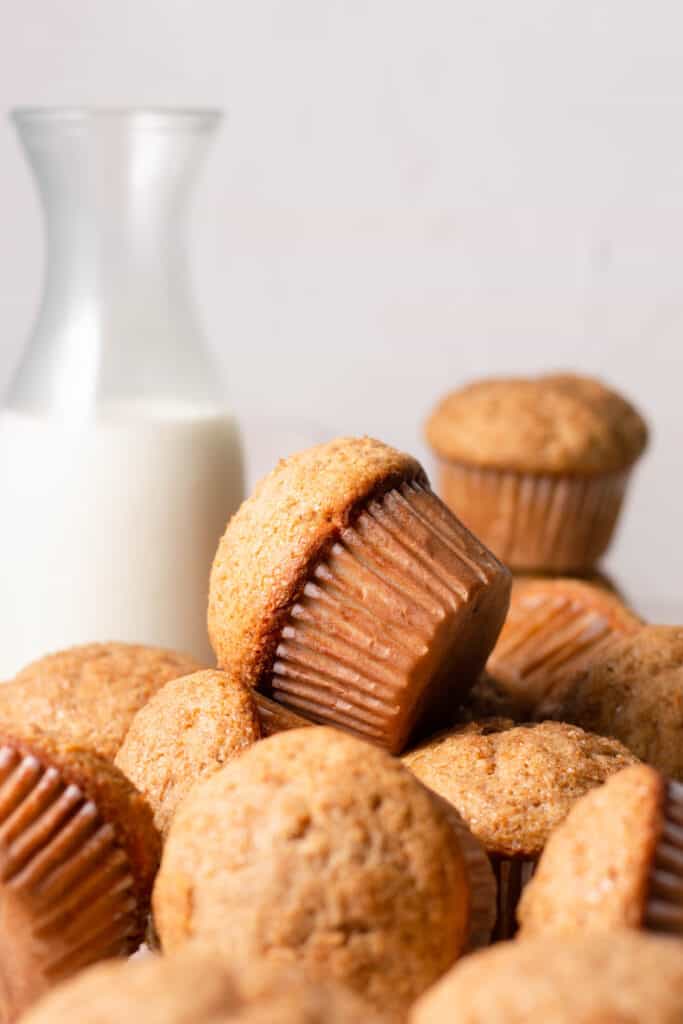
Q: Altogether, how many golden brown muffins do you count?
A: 12